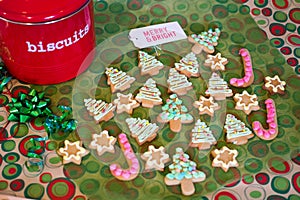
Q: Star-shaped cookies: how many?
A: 9